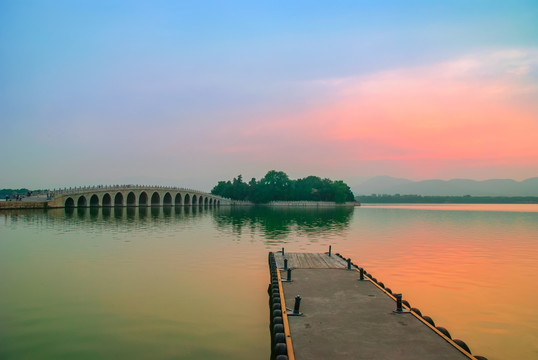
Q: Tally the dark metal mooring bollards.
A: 8